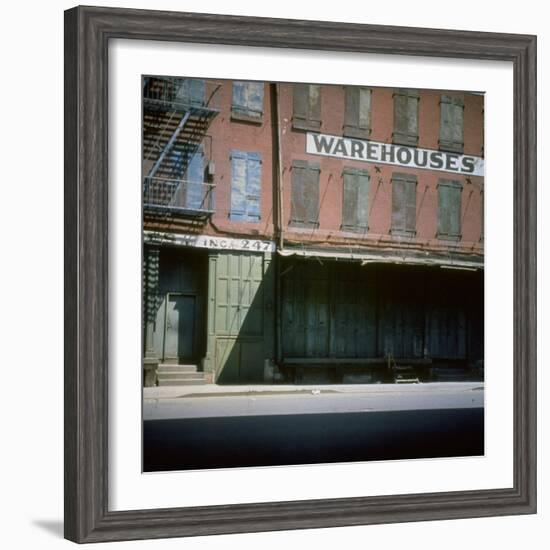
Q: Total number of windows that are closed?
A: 12